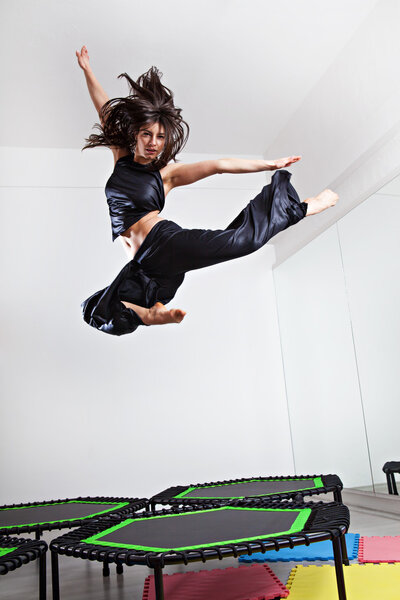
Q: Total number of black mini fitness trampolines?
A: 4